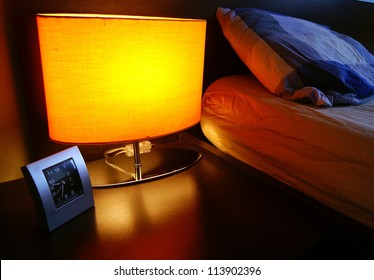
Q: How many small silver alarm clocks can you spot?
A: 1